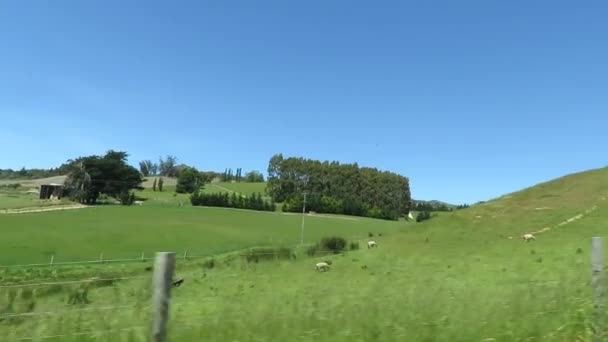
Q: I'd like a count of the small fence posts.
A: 4